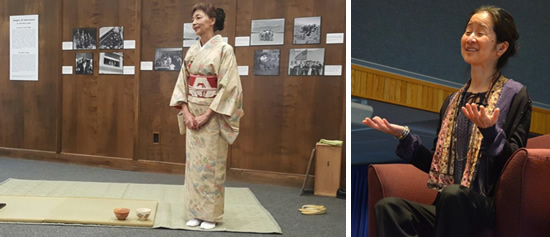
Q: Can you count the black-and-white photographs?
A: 10